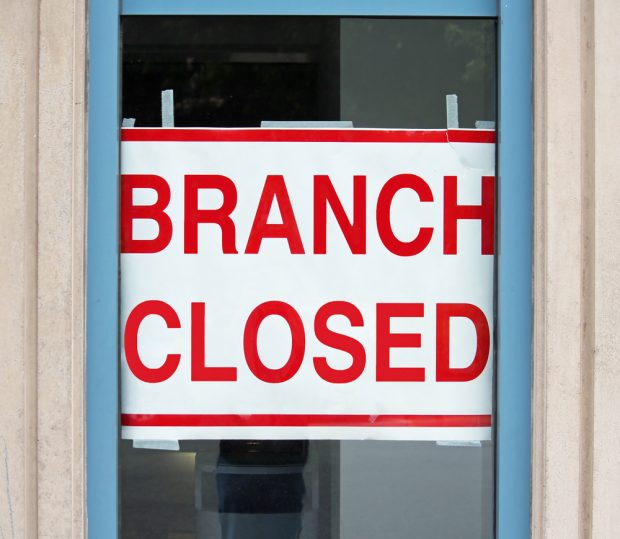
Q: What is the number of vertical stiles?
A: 2